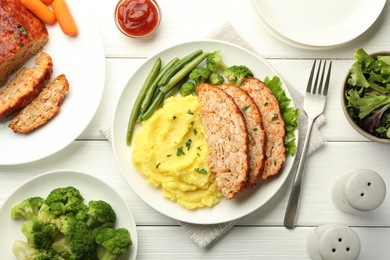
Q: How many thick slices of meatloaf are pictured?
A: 5